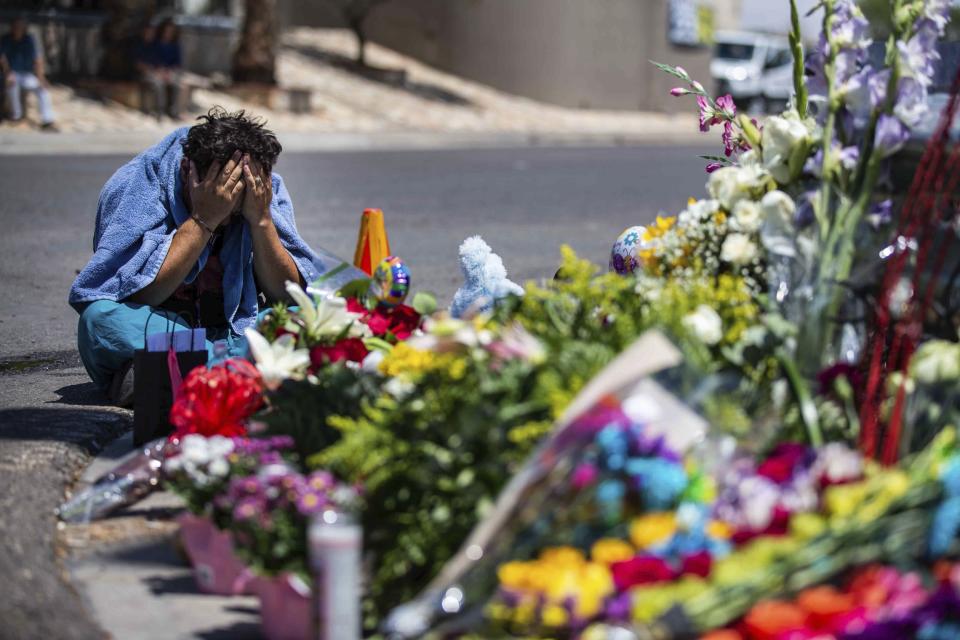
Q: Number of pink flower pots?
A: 2